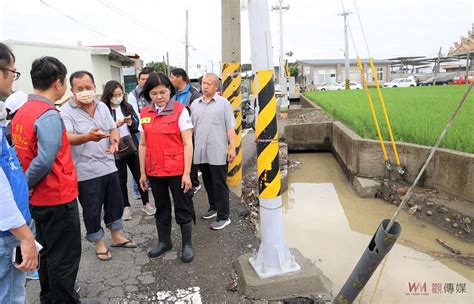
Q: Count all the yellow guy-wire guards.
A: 2